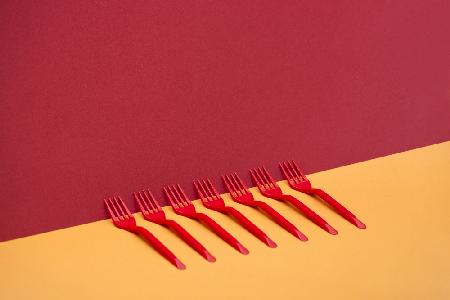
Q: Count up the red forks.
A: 7